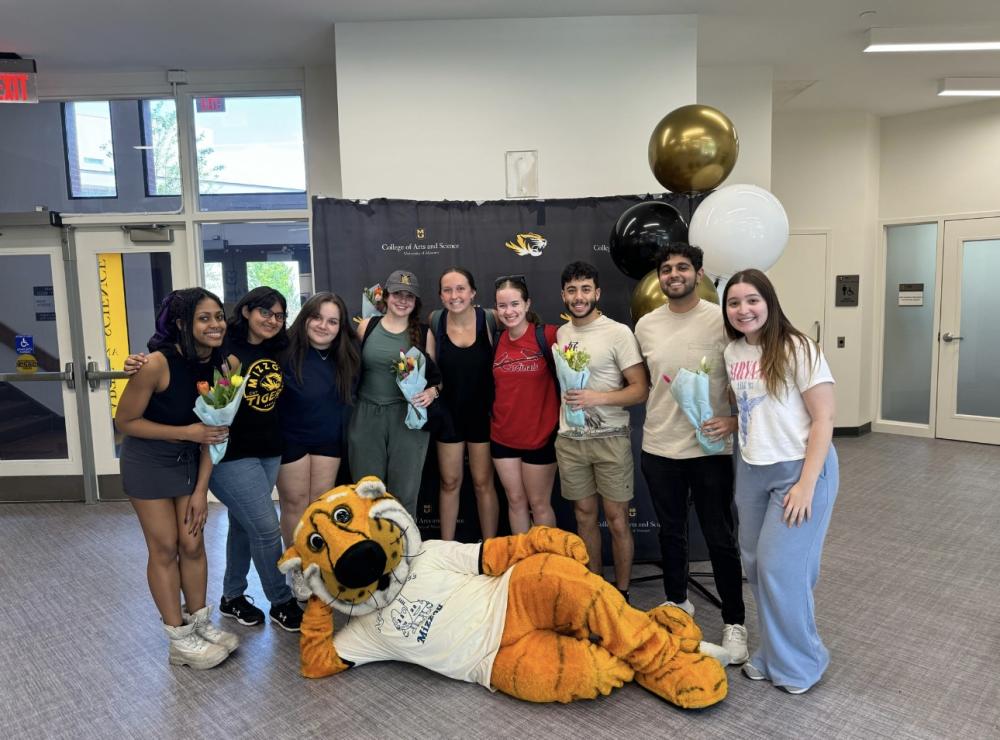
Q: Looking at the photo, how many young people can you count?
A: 9